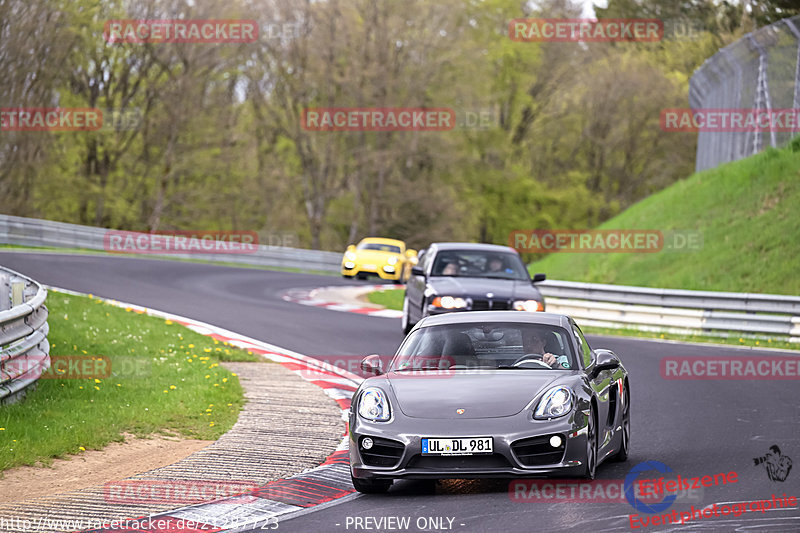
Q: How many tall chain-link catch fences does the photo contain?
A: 1